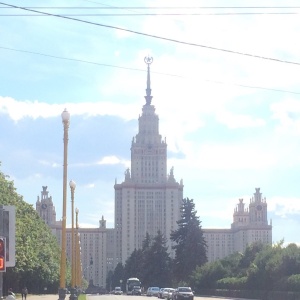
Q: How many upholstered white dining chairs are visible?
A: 0